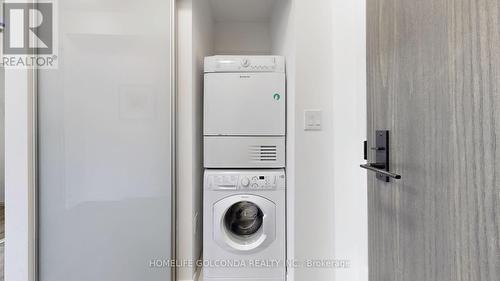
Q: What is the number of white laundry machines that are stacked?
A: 2